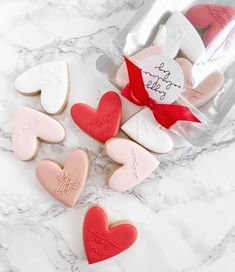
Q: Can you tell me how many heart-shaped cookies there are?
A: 11